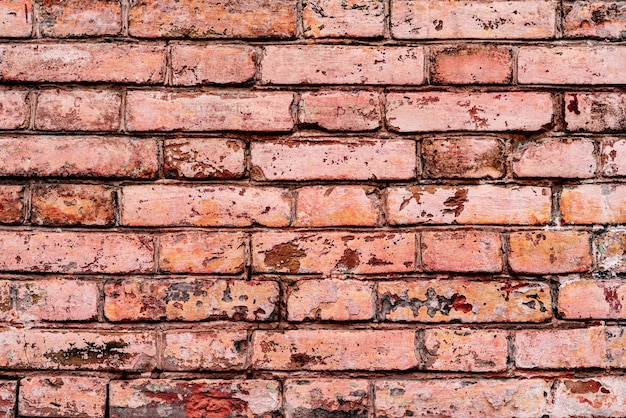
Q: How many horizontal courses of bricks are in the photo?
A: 9